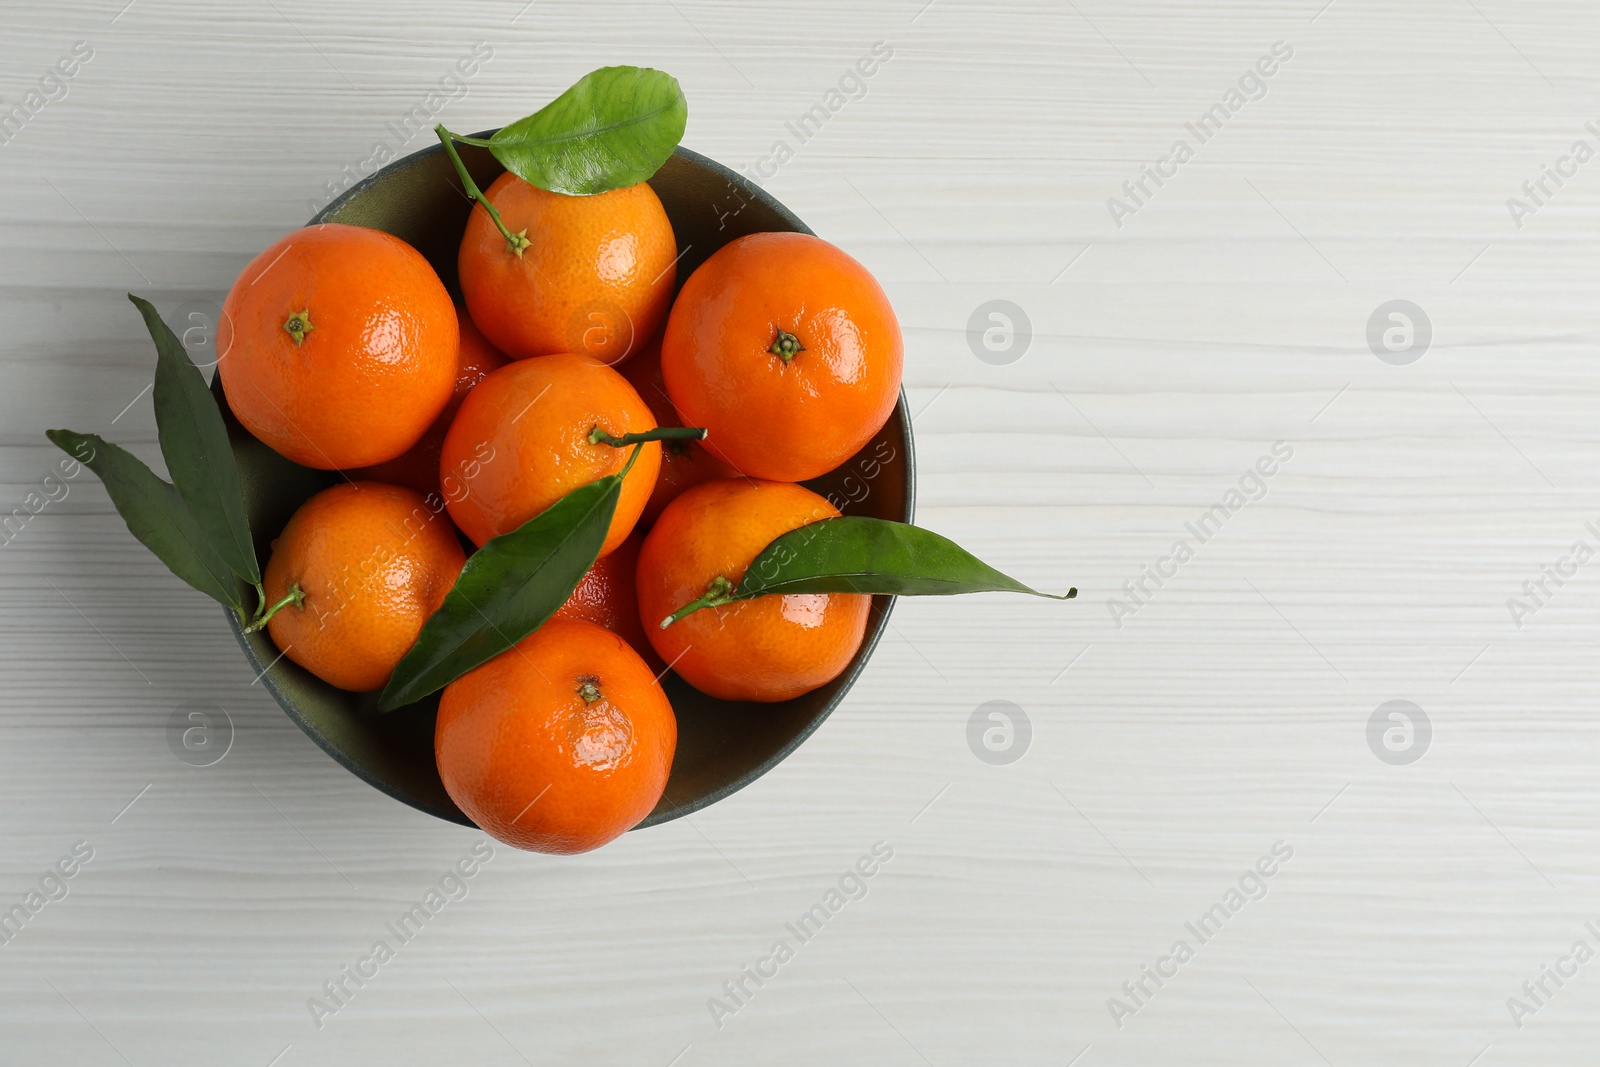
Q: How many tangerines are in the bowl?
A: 10